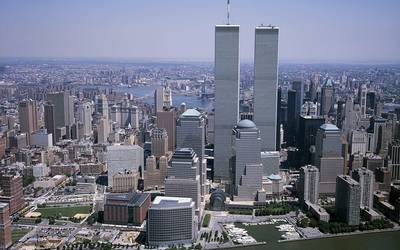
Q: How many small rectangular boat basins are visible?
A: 1